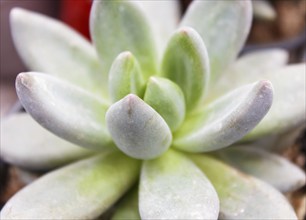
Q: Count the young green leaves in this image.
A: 3